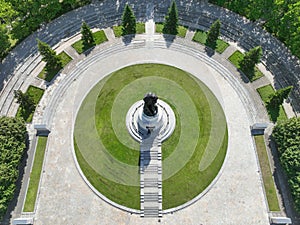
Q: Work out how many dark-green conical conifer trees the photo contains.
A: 8